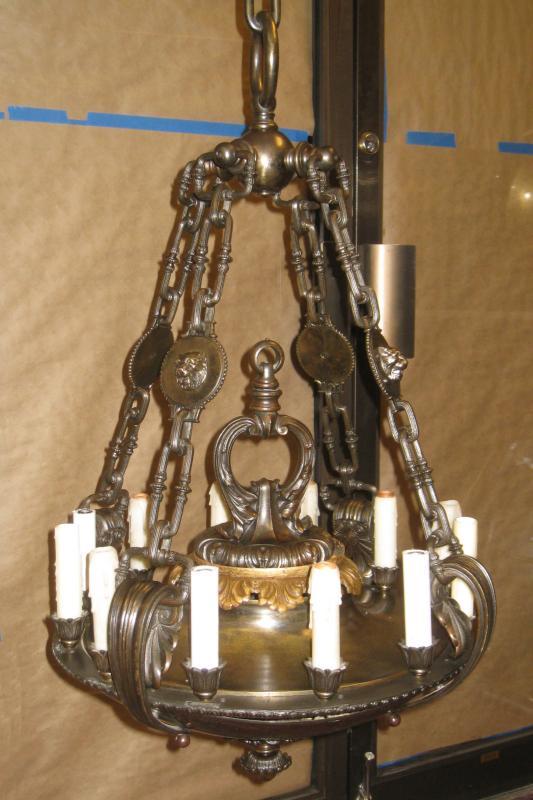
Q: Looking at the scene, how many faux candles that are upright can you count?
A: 12